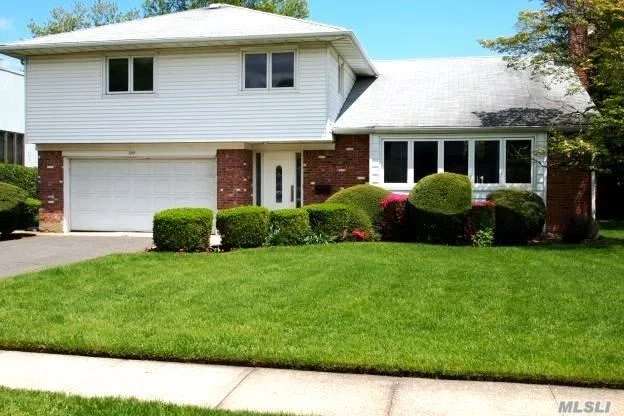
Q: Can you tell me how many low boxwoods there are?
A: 4